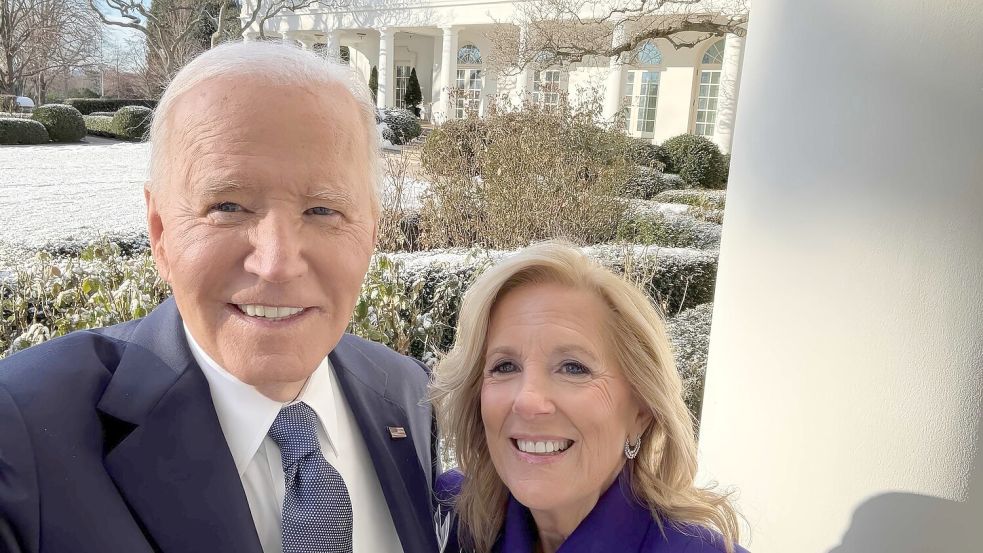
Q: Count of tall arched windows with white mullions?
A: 4